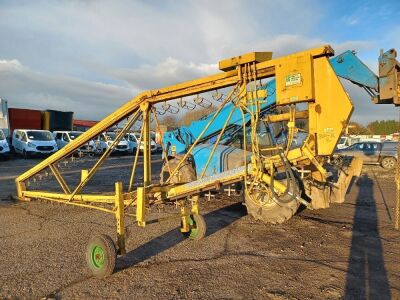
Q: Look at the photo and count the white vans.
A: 5